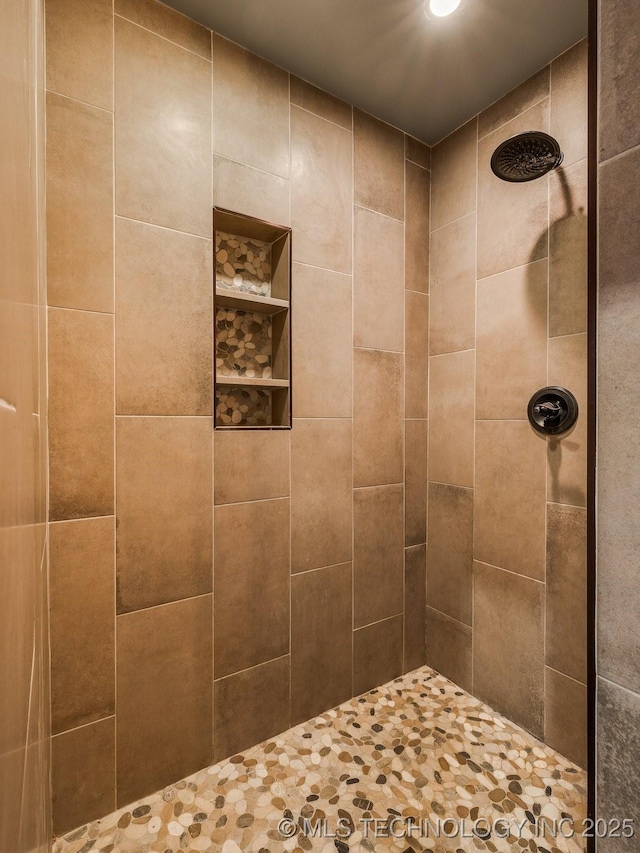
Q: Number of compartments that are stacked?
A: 3